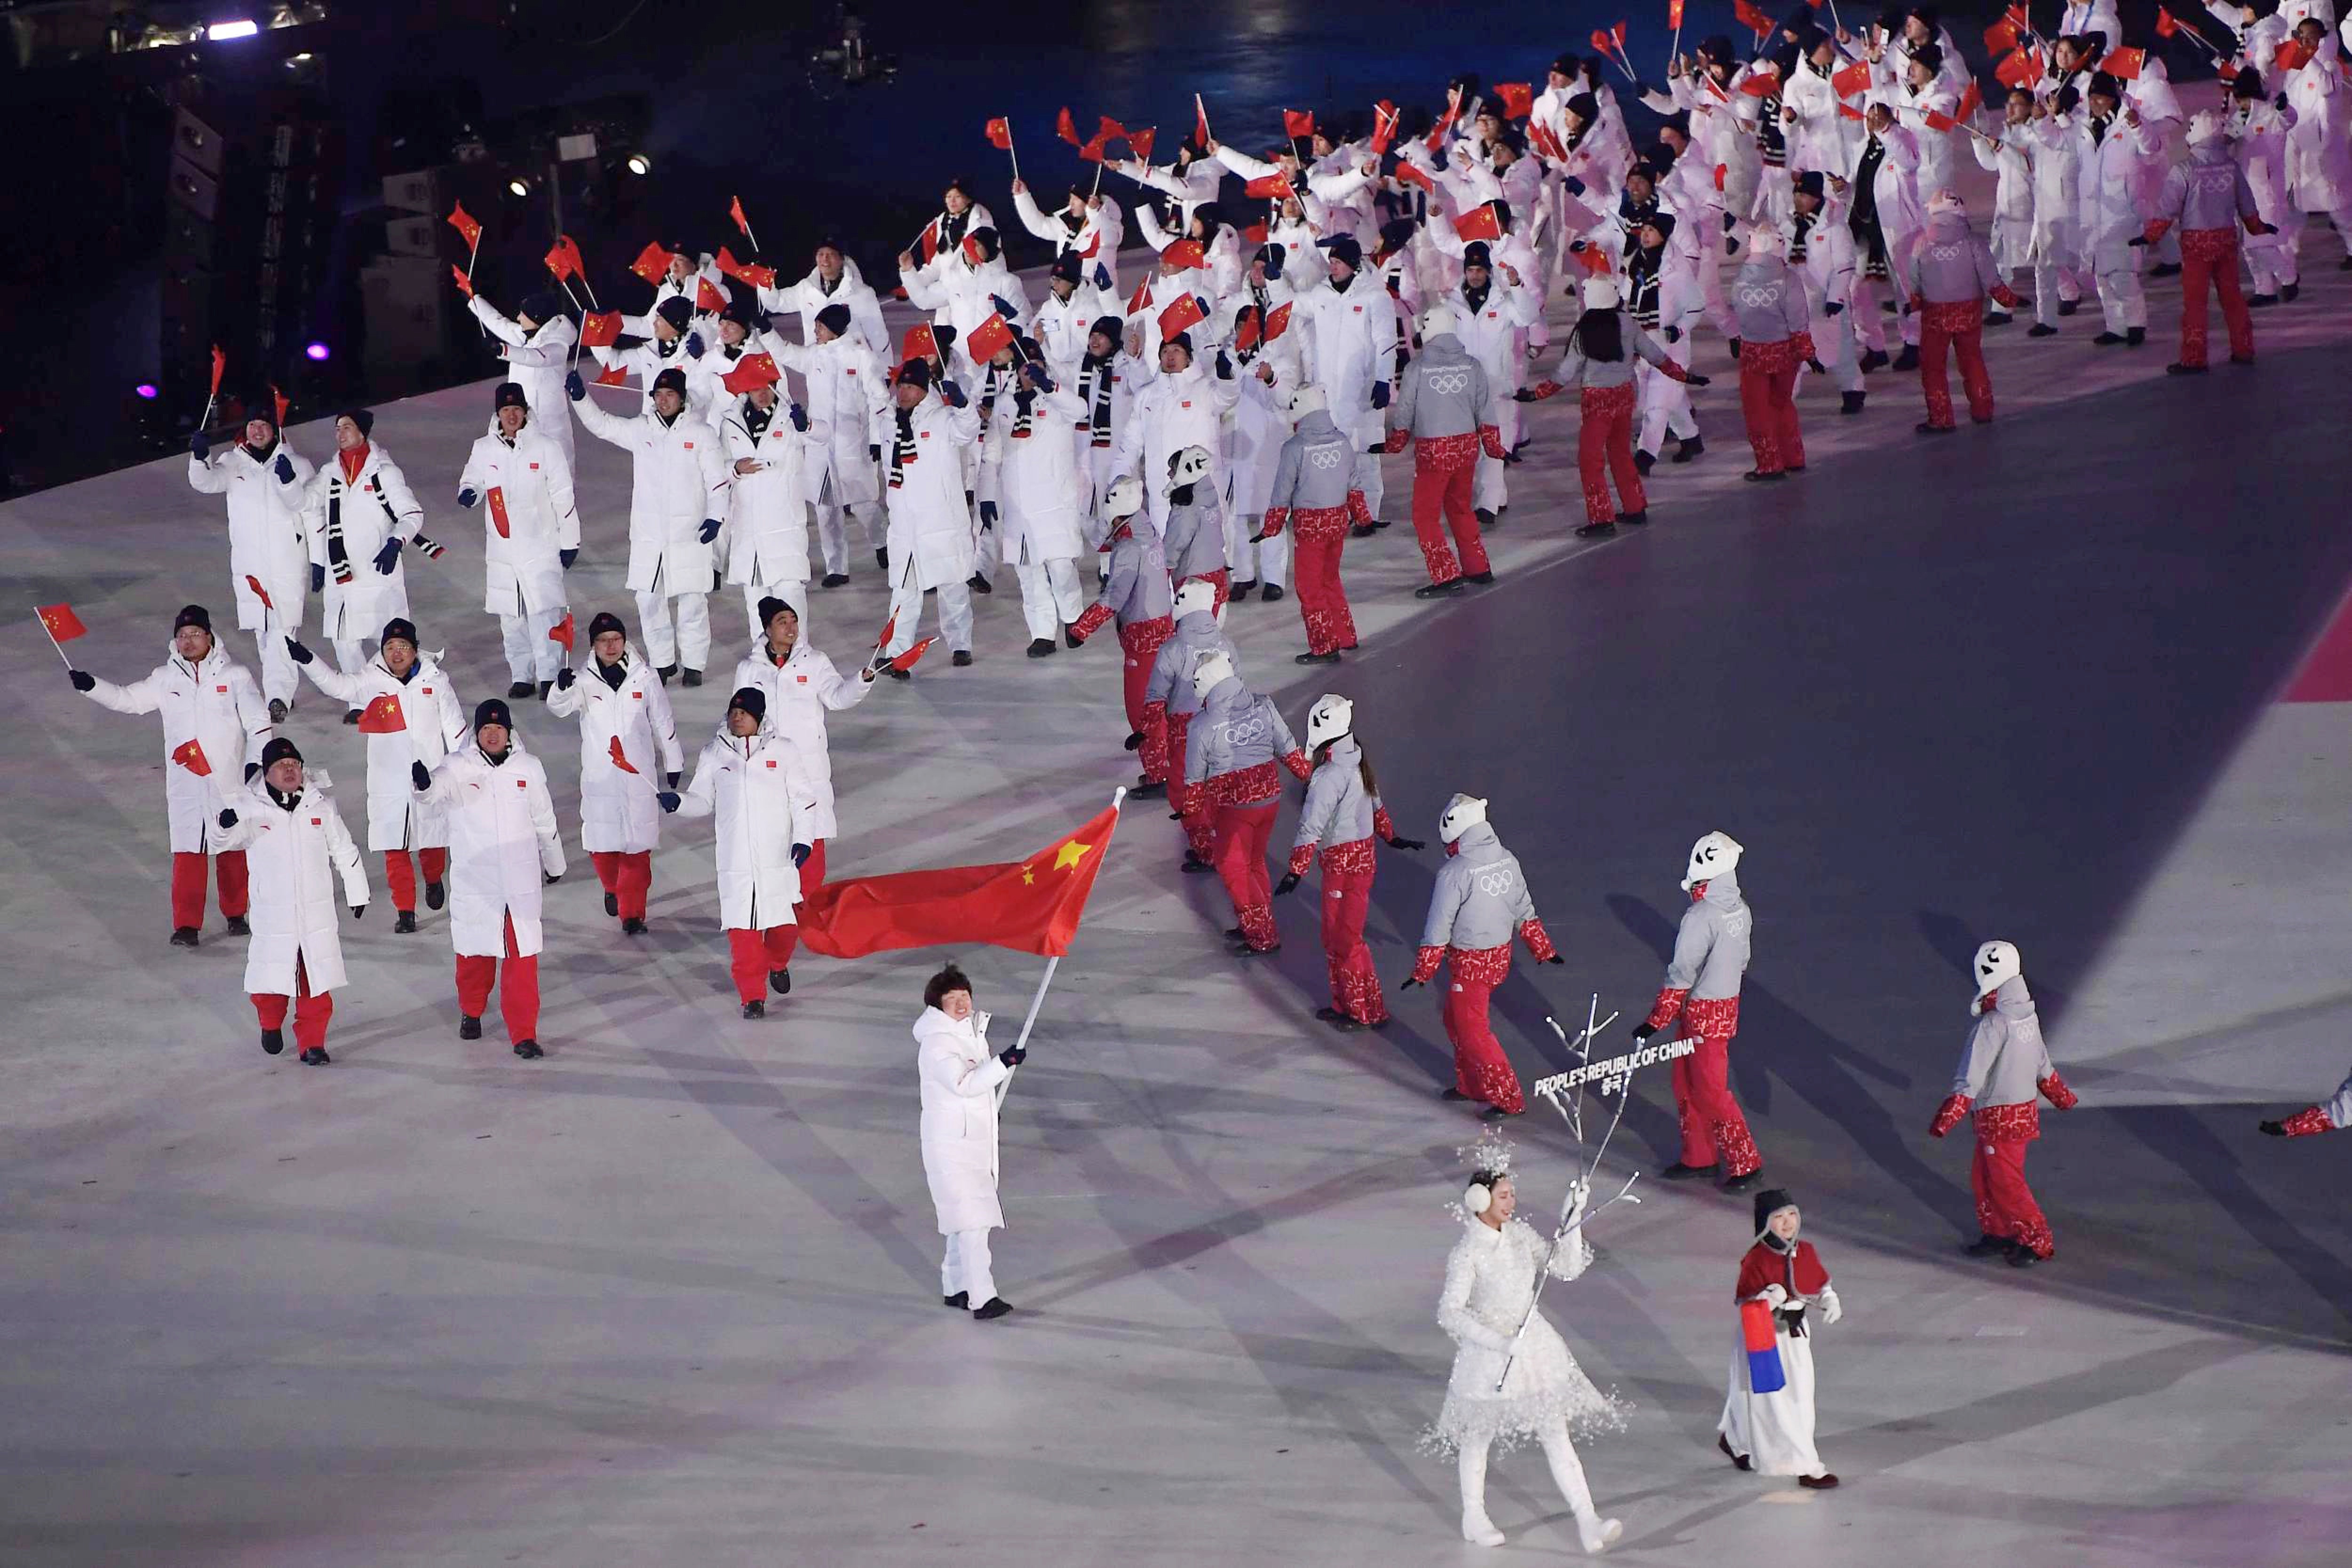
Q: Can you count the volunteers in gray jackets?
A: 15